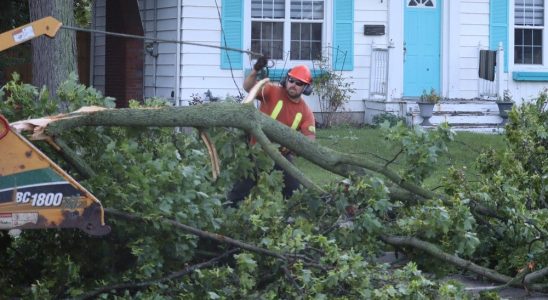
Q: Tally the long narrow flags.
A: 0